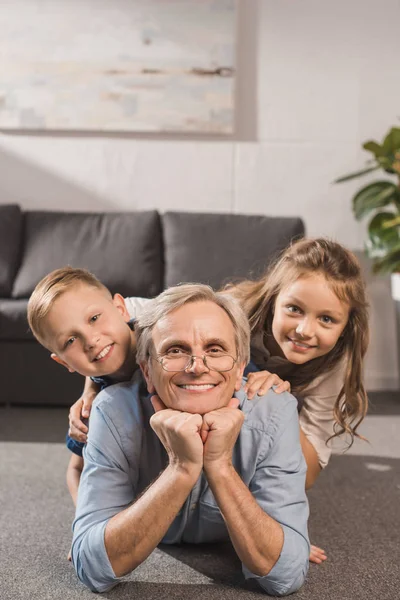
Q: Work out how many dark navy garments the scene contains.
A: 1